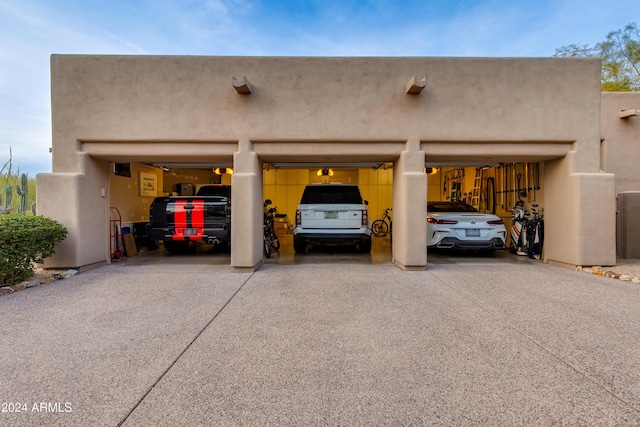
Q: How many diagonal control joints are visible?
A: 2